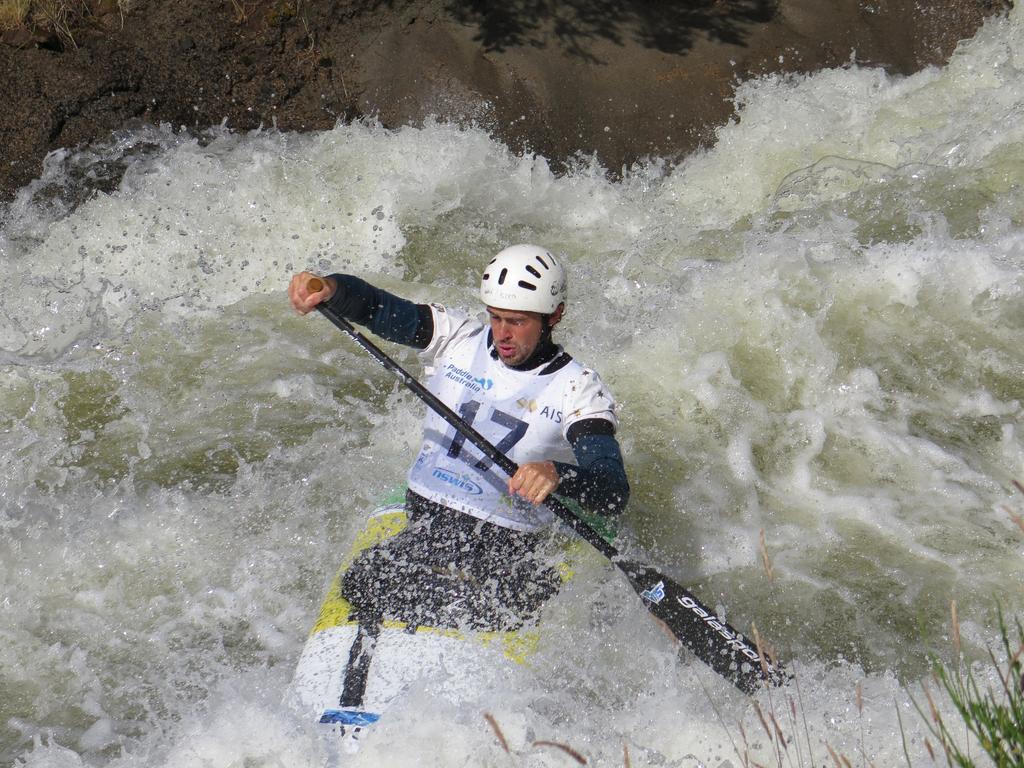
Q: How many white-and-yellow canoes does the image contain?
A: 1